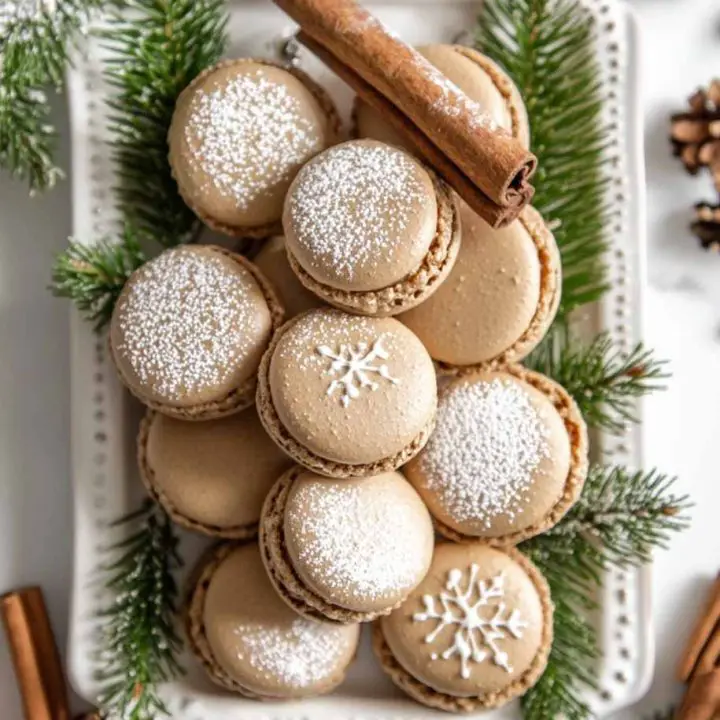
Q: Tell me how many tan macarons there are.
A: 12